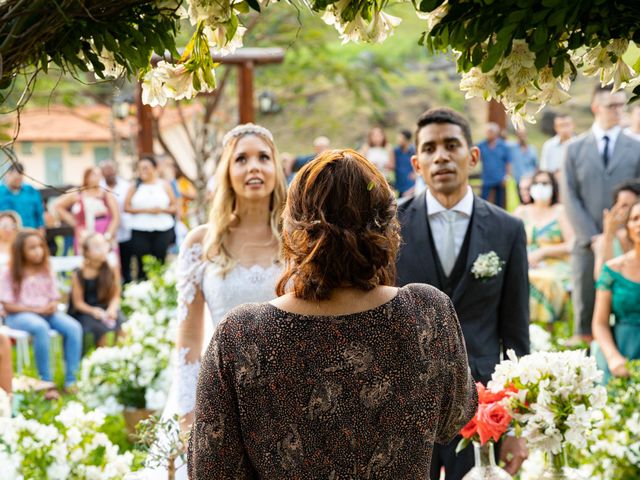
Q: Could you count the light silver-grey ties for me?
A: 1